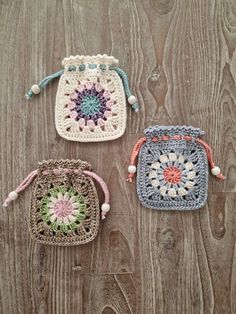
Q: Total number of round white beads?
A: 6